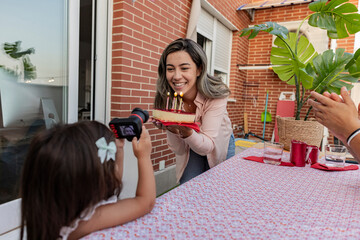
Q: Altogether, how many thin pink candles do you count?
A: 2